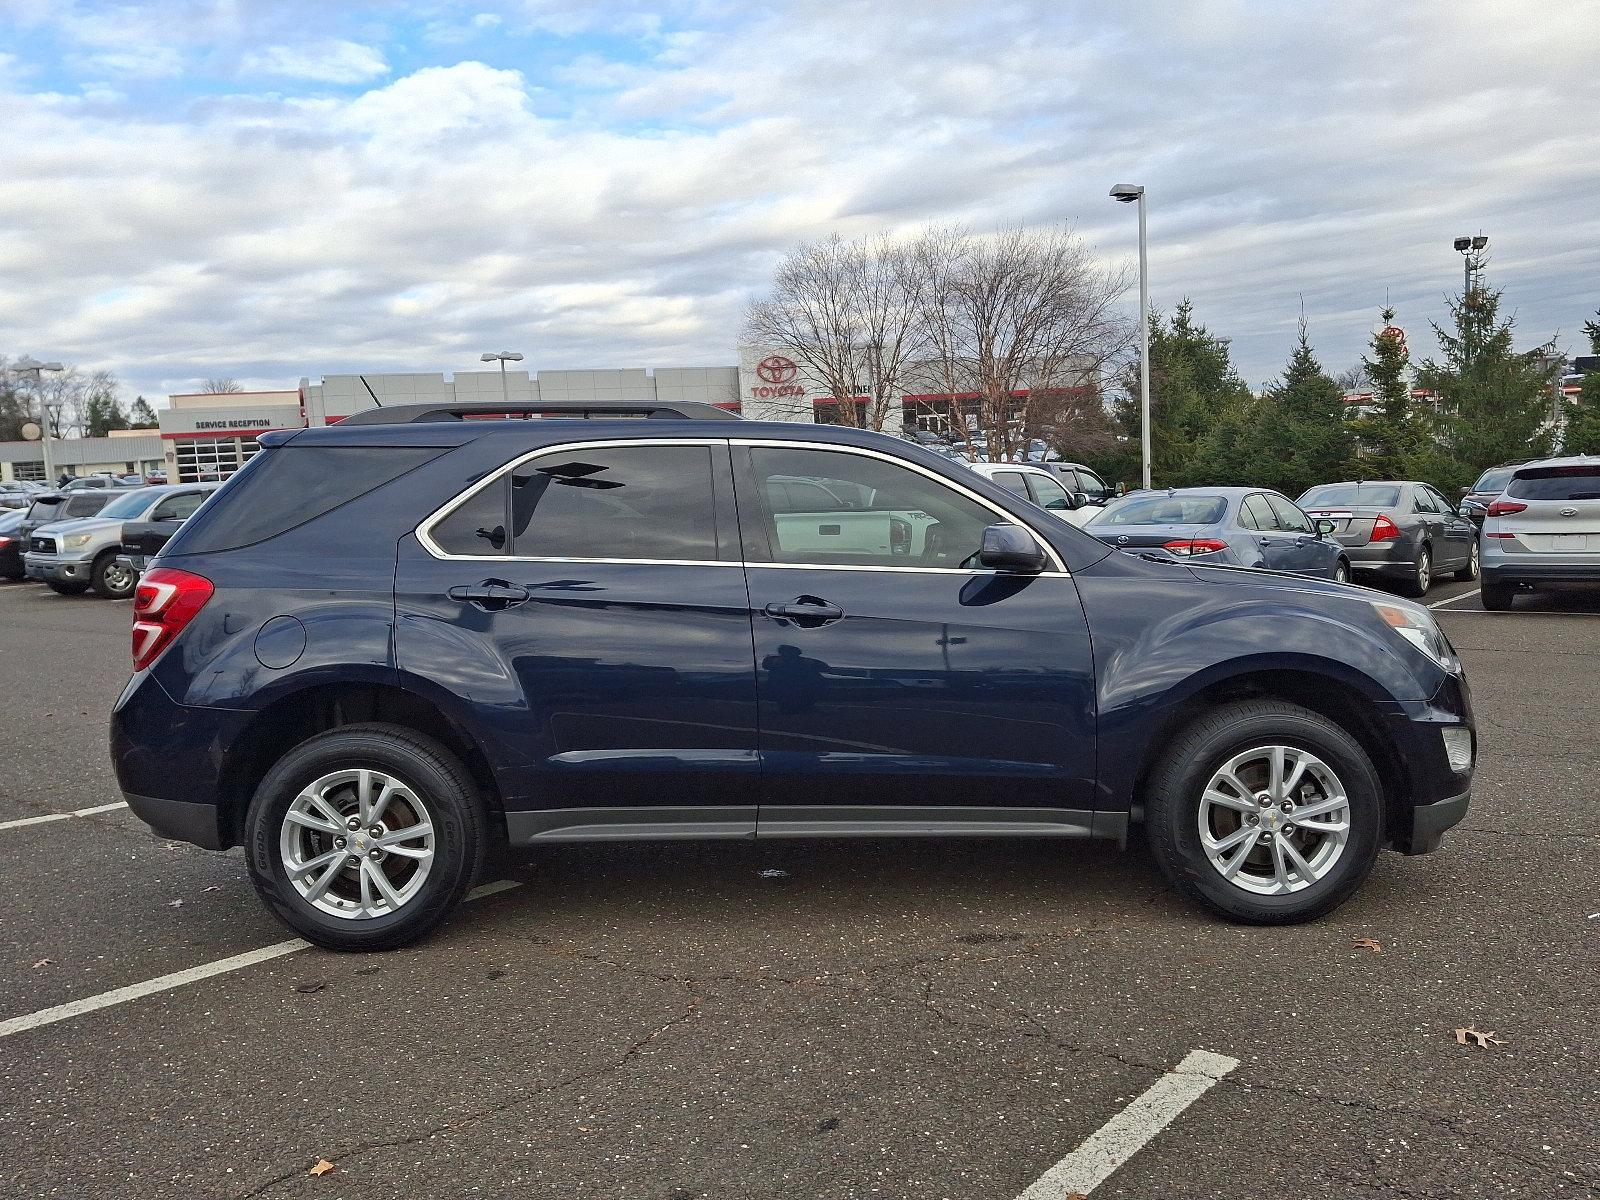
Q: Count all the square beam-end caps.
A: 0